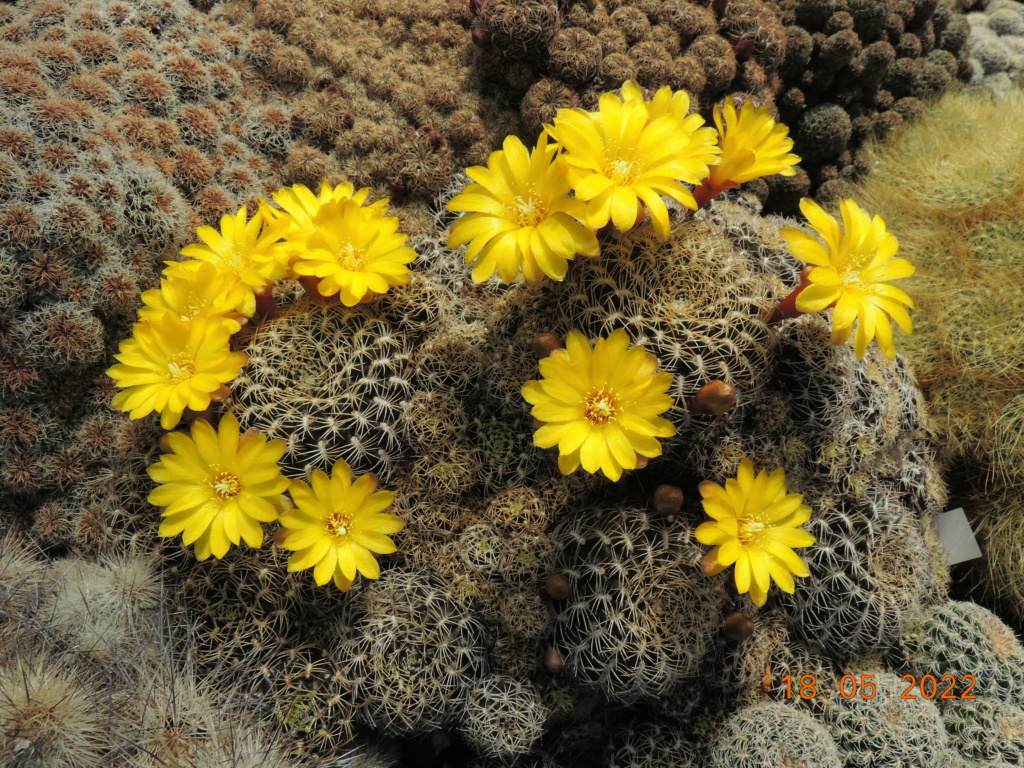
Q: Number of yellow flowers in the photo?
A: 14